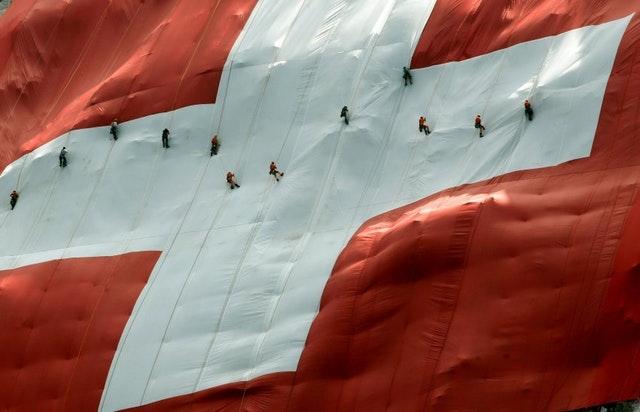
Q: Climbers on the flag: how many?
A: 12